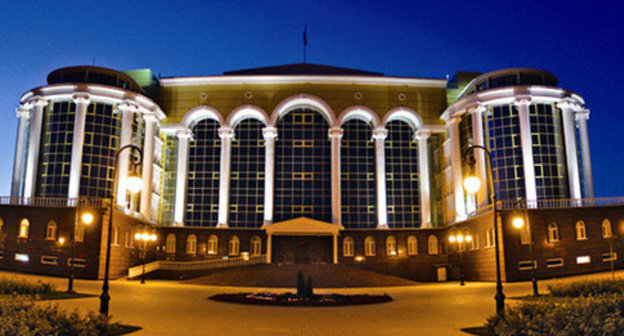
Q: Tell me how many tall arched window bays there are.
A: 5